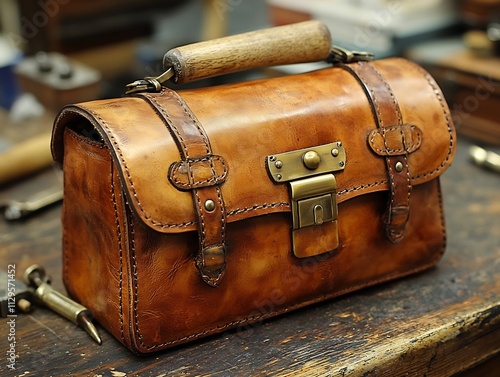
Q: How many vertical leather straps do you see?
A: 2